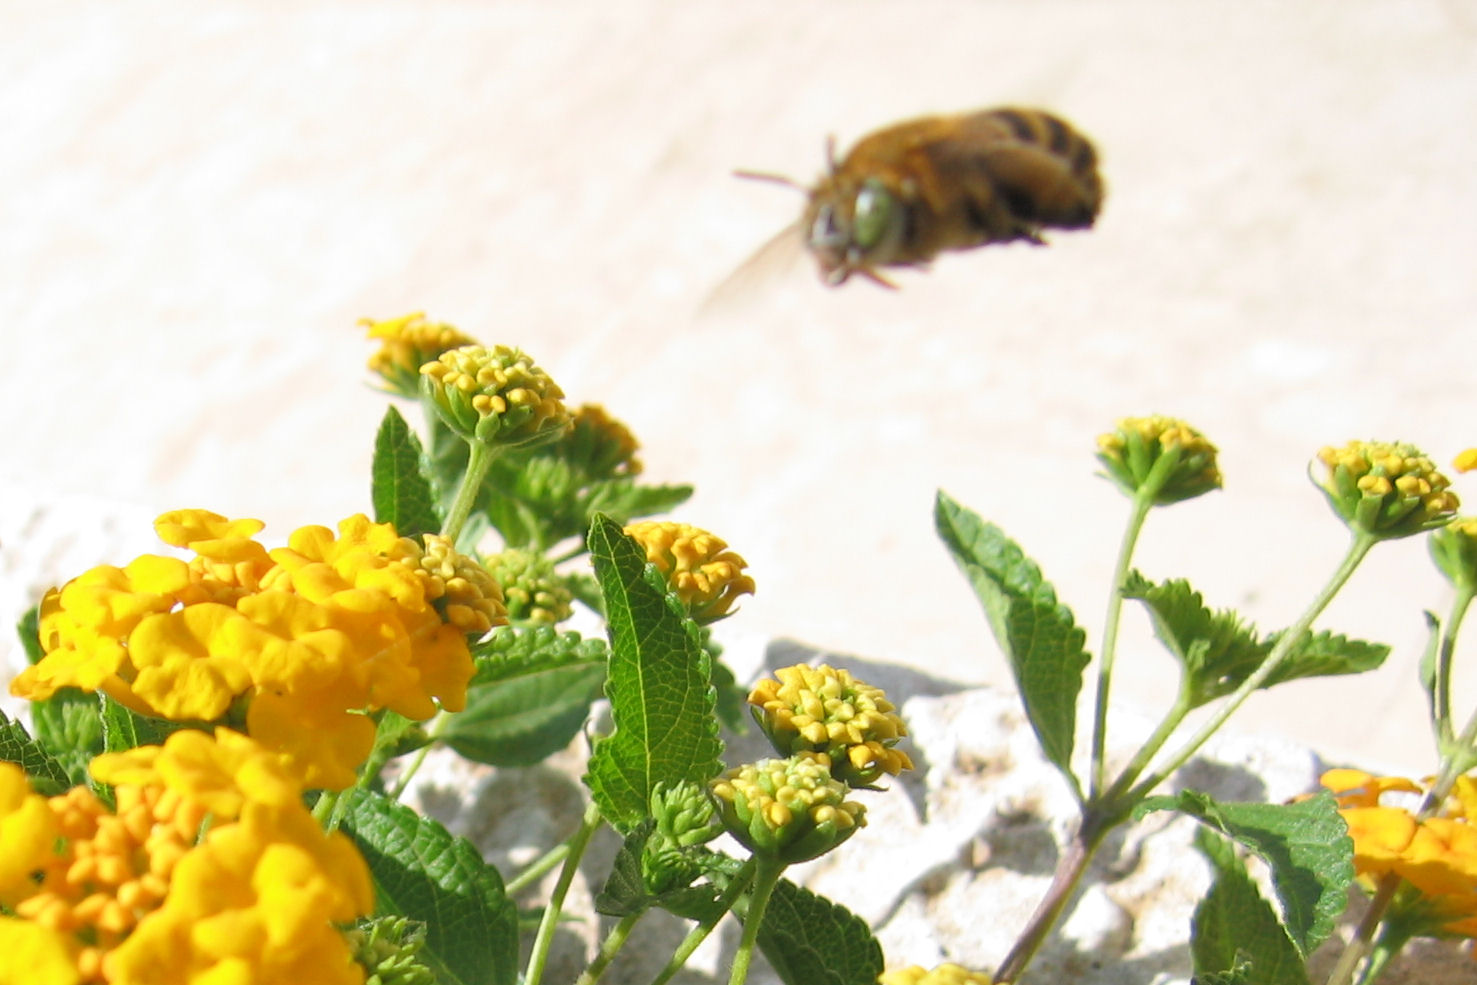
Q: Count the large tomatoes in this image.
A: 0